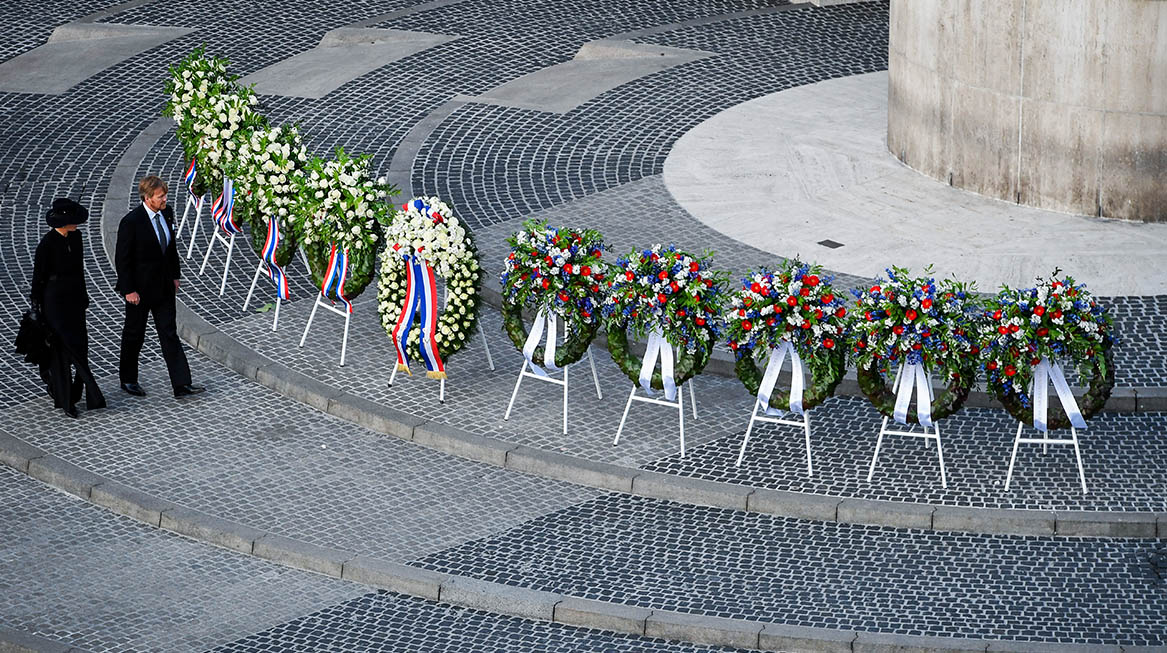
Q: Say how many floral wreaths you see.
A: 10